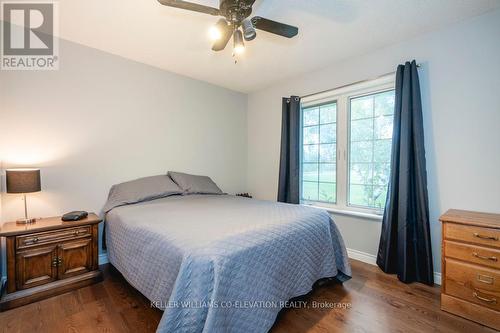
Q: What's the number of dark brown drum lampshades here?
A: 1